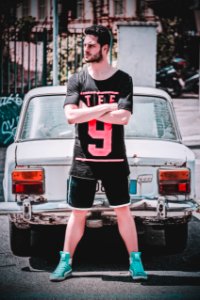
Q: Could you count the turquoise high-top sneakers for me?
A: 2